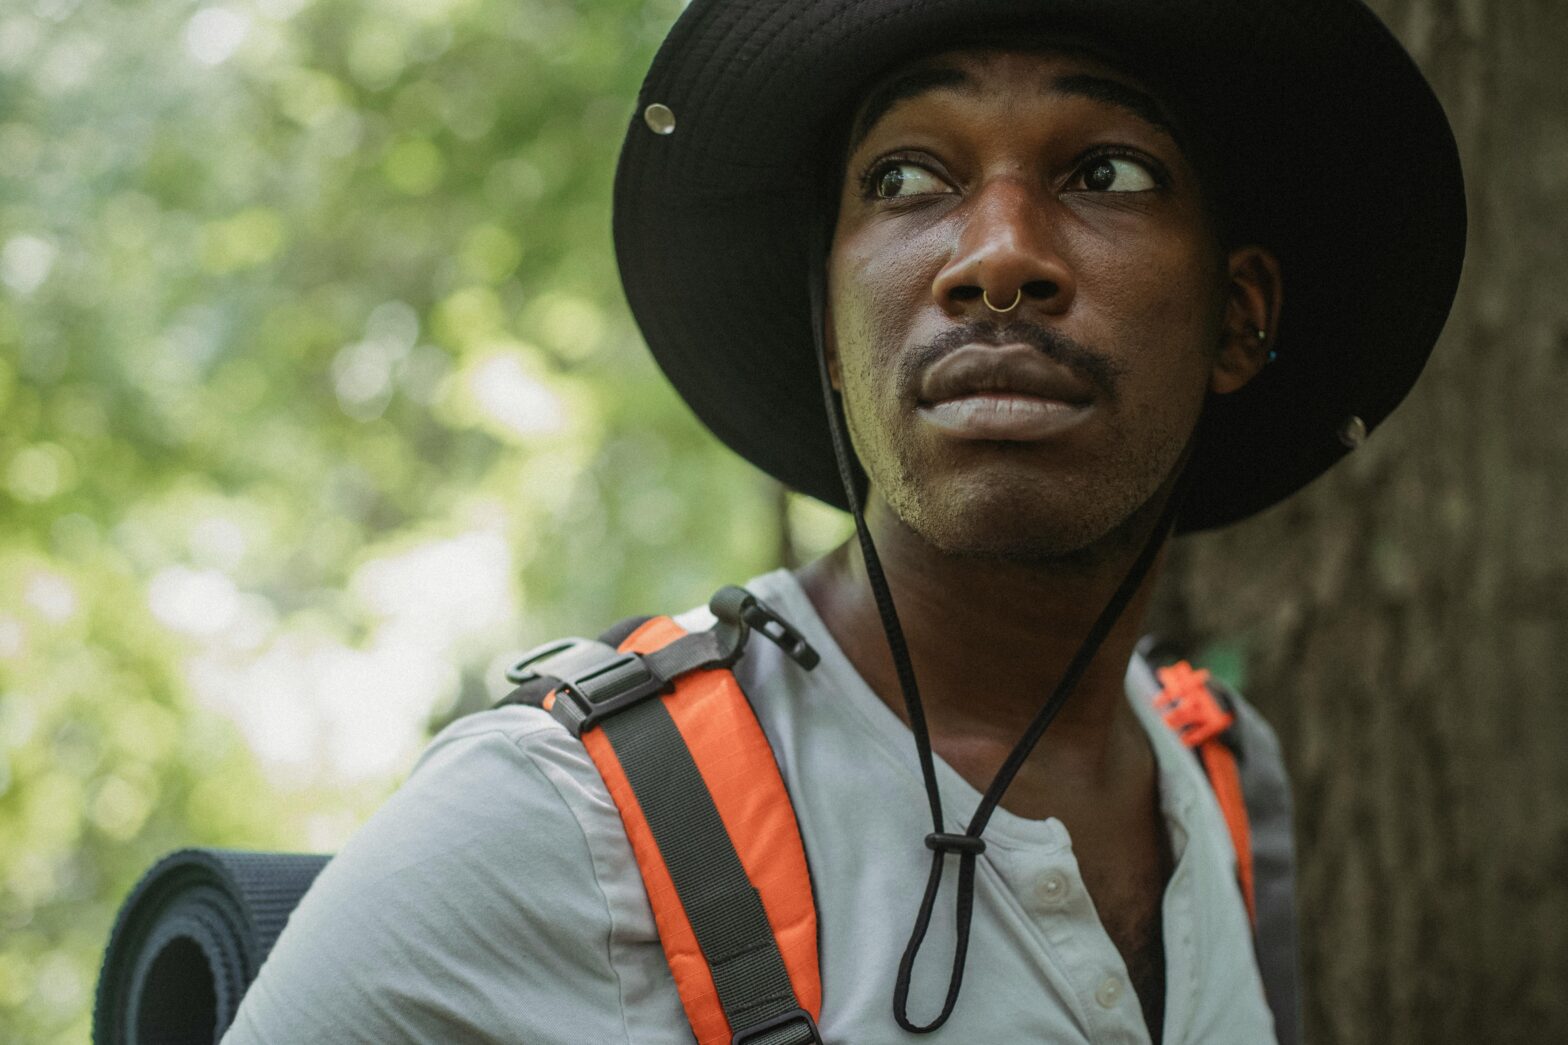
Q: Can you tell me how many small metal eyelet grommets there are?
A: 2